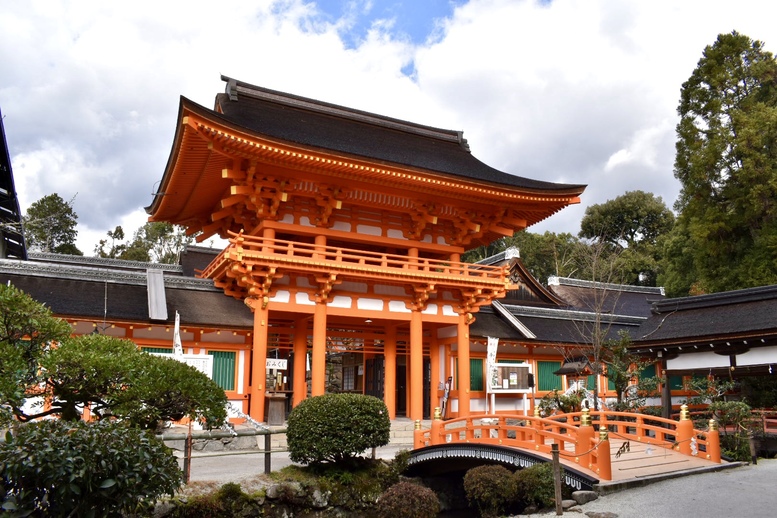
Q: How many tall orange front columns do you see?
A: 4